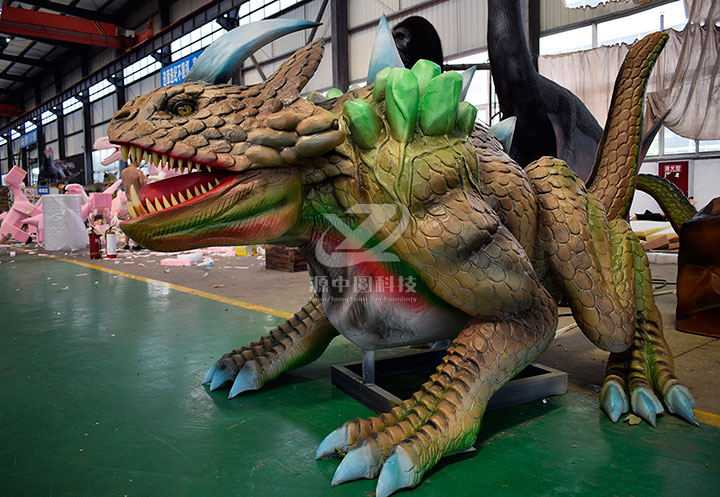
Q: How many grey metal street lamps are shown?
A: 0